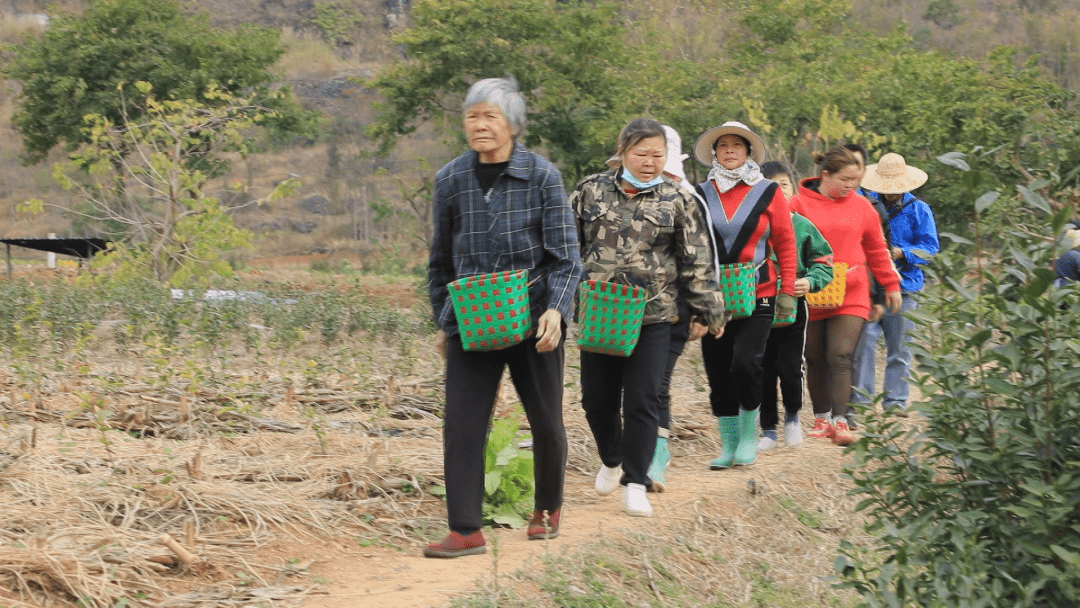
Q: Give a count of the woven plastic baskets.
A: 5